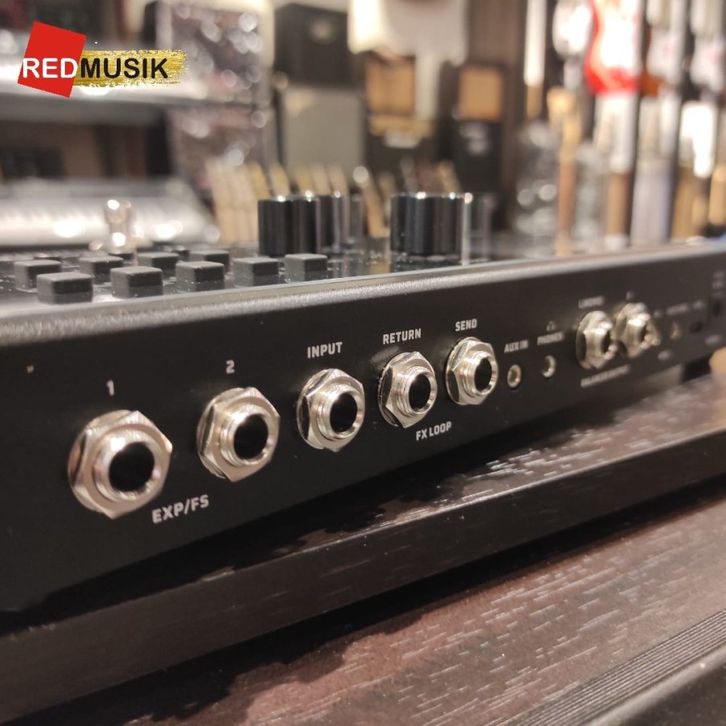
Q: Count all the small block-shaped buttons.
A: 9